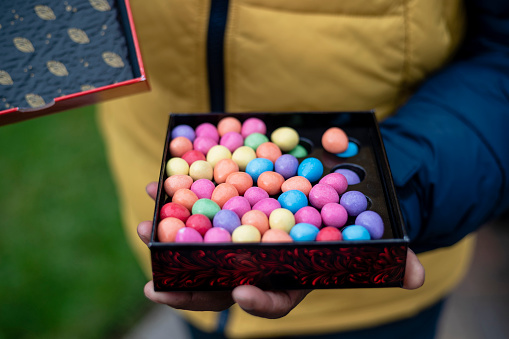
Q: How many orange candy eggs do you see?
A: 14